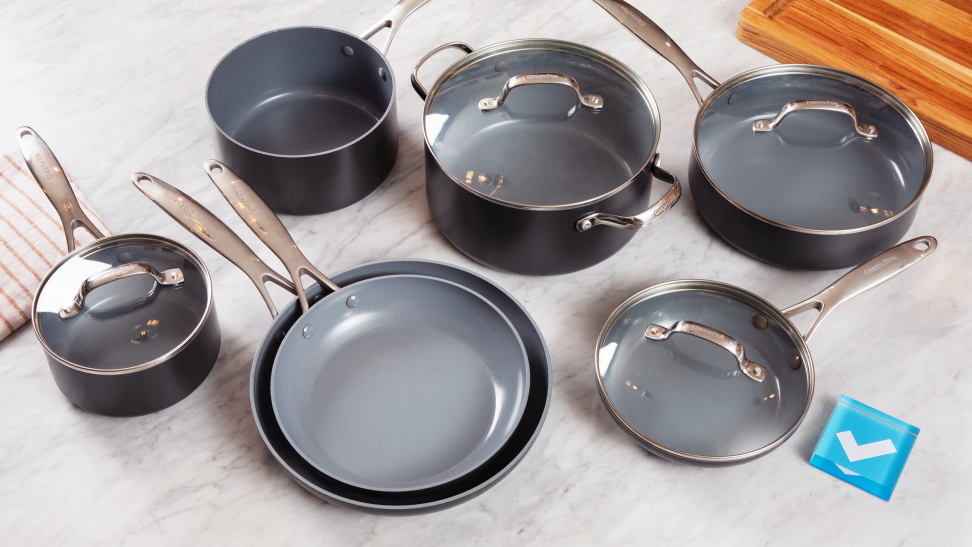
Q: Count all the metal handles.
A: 12